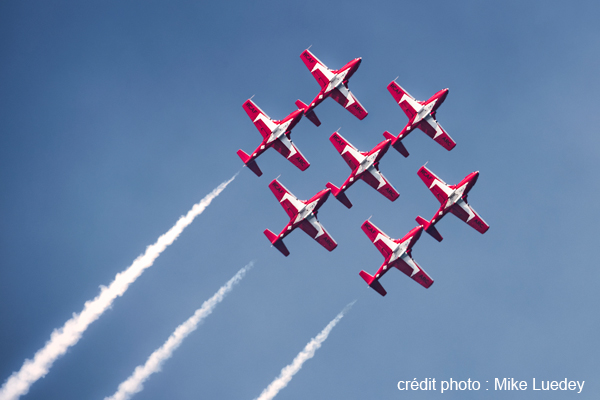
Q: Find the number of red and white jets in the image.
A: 7